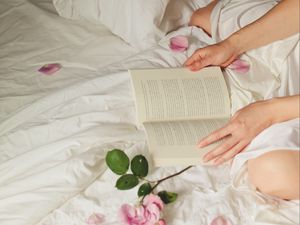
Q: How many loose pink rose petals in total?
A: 5